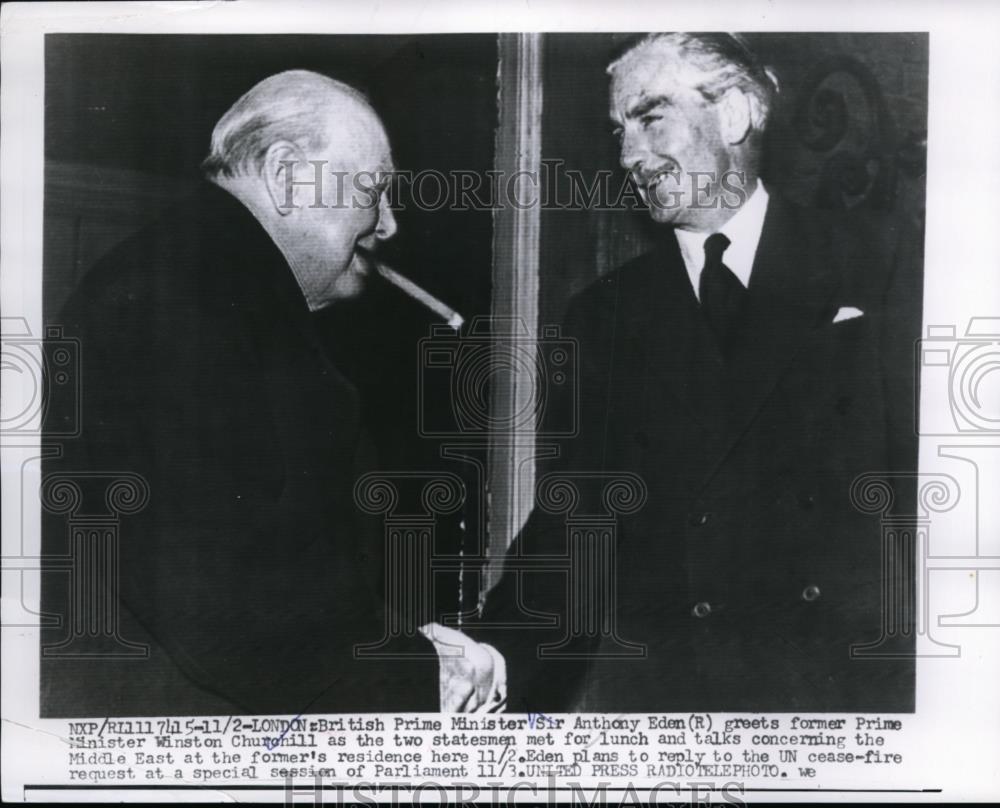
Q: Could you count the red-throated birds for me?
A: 0